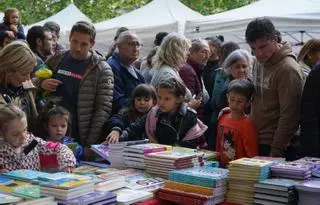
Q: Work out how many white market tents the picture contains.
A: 3